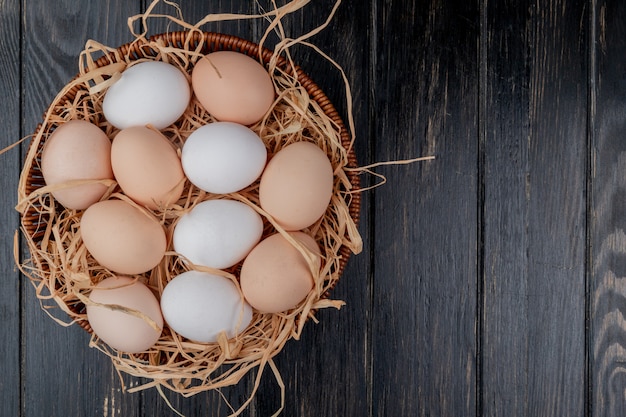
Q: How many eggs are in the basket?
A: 11